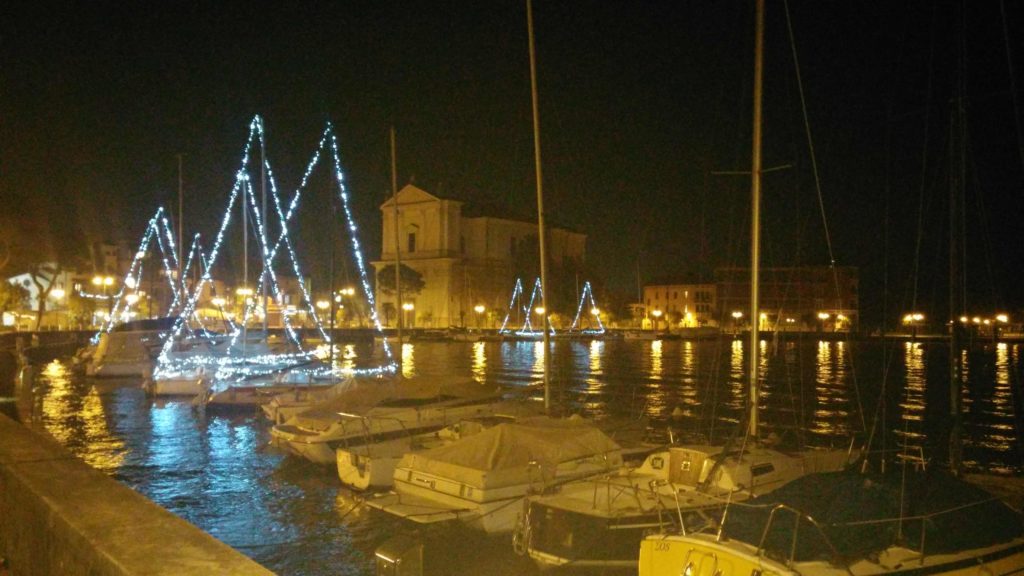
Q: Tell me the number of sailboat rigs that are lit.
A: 9